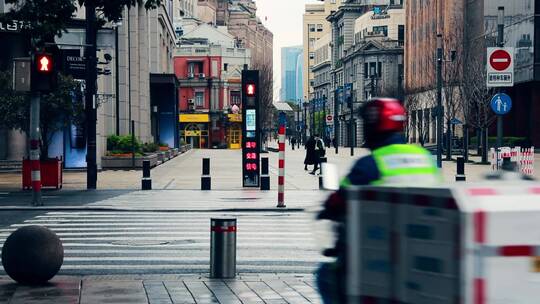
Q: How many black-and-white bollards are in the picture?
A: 5